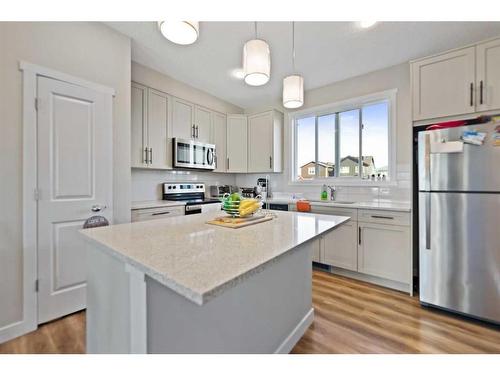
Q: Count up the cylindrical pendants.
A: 3